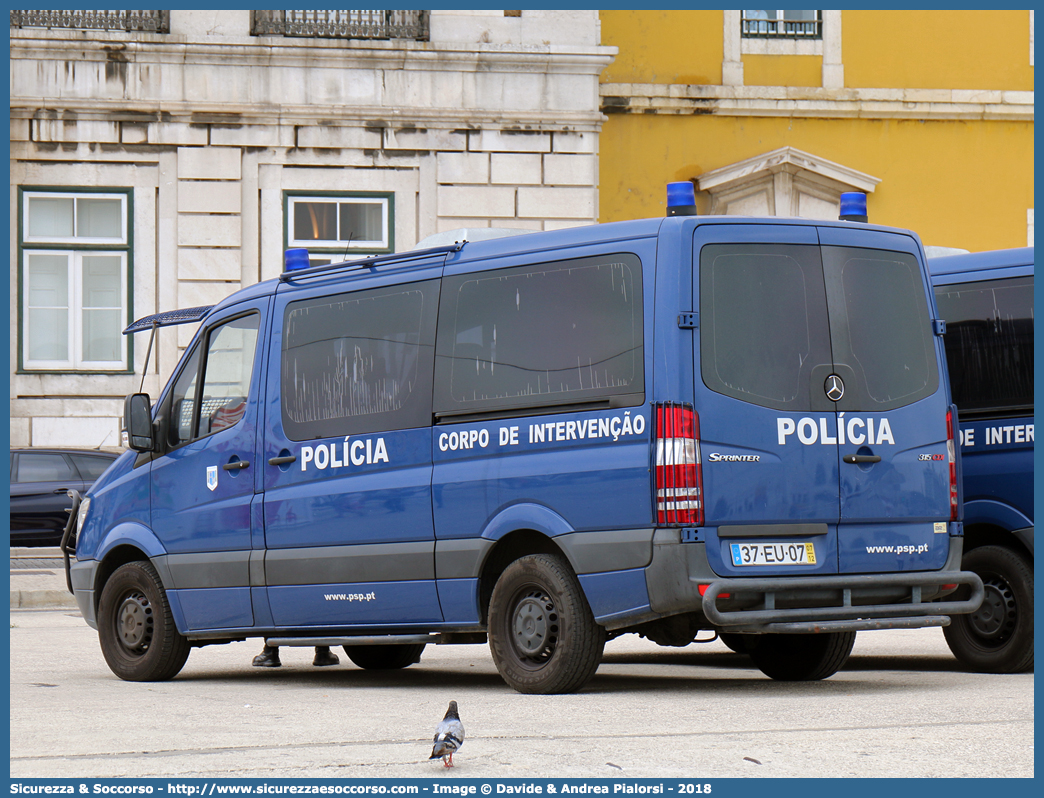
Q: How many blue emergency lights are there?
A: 3